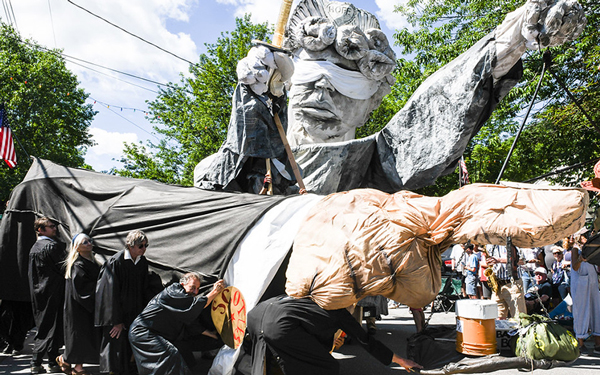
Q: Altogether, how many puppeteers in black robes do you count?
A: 5